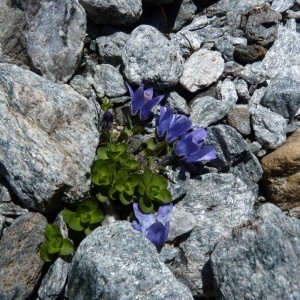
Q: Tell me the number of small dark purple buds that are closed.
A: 1